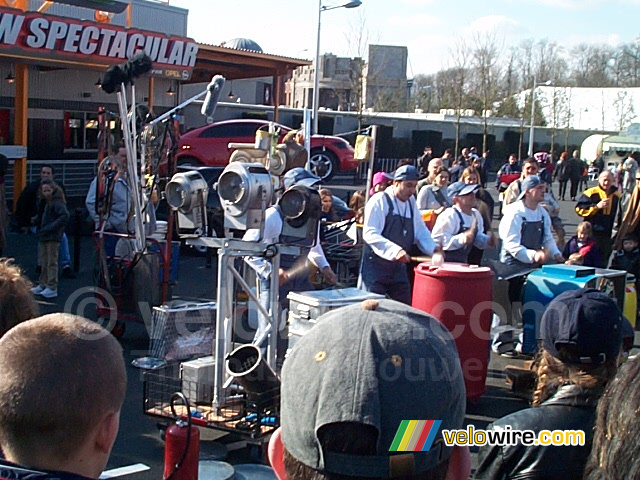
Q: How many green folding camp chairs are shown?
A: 0